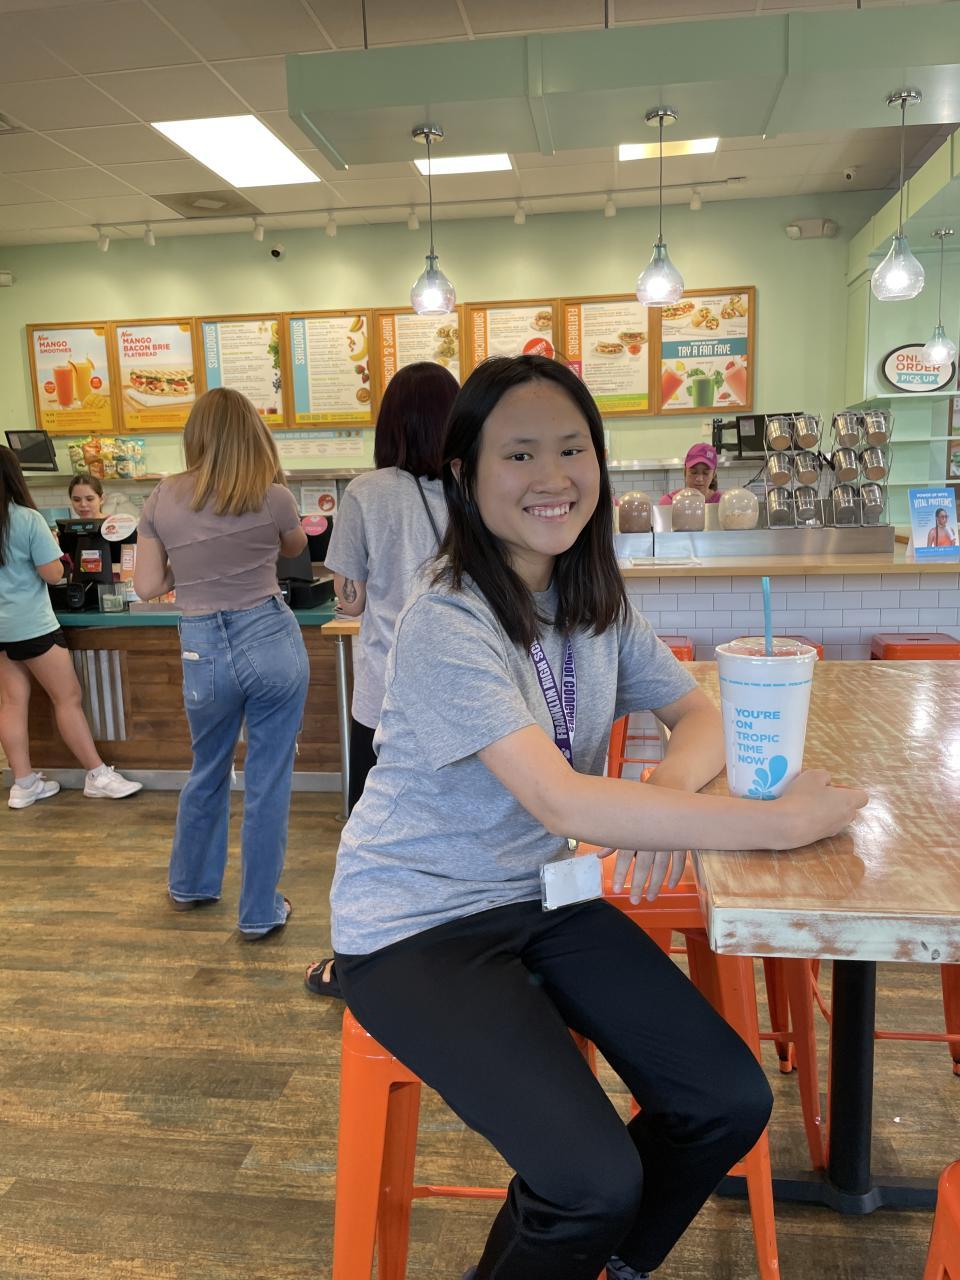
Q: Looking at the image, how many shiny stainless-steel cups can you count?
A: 12